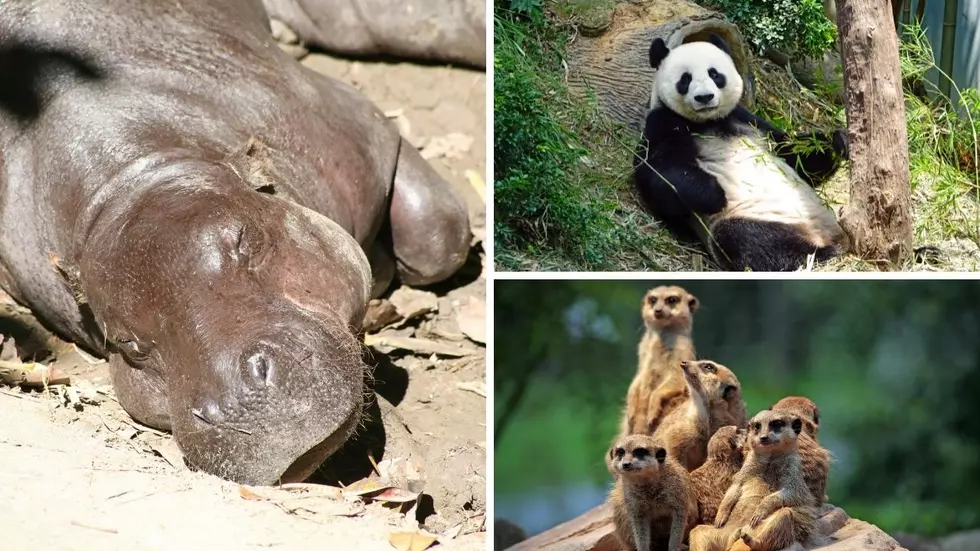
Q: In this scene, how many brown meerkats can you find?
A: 6